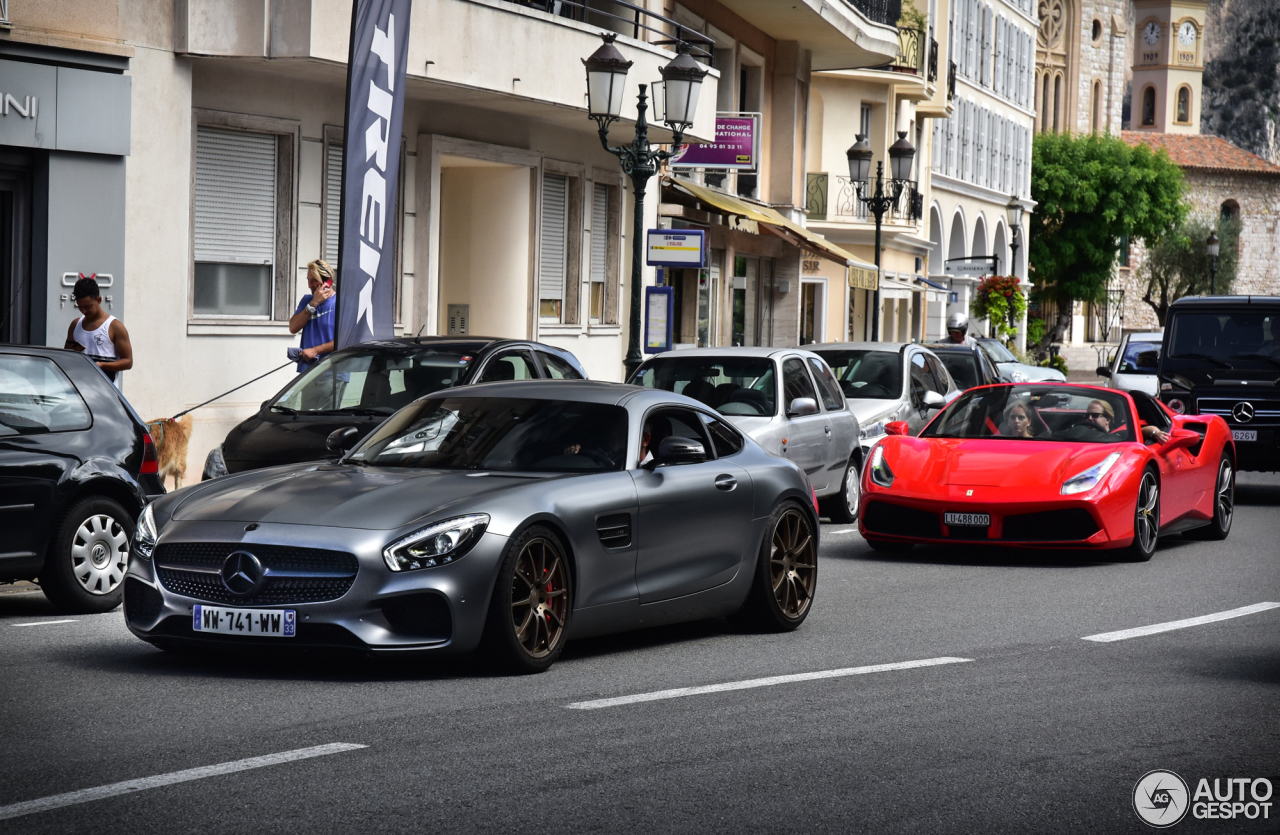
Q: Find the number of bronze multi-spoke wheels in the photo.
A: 2